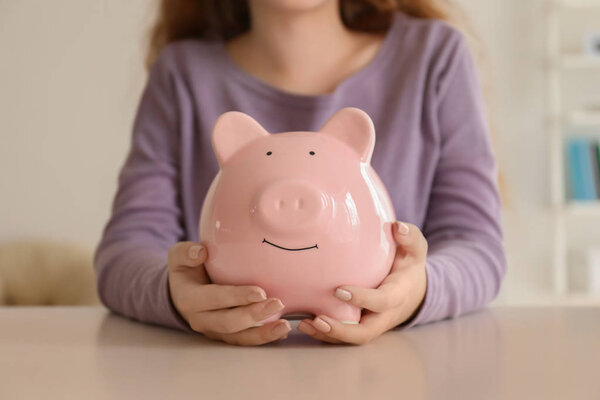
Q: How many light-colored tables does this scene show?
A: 1